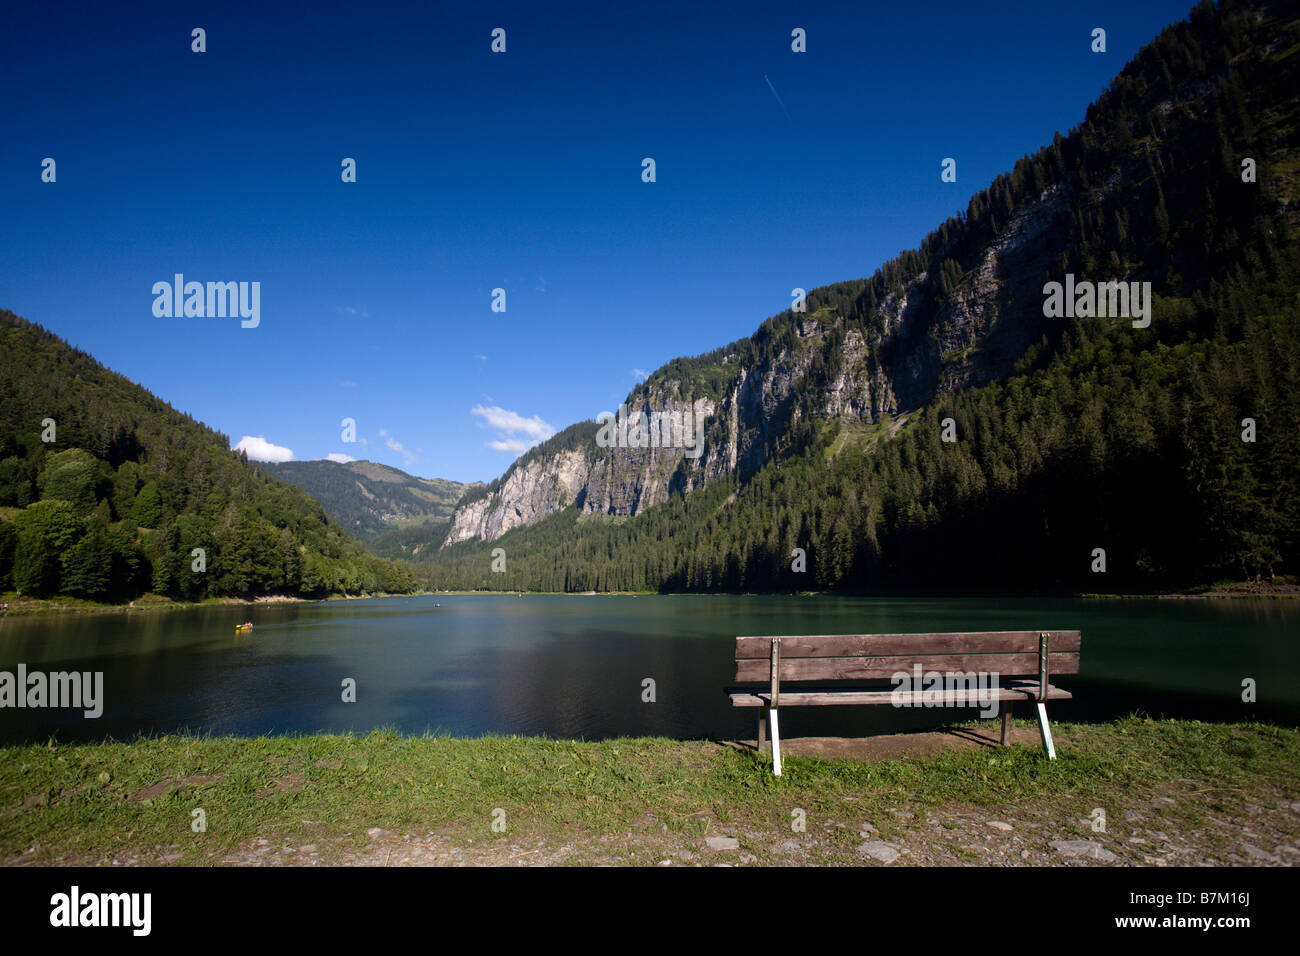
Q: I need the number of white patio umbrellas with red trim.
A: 0